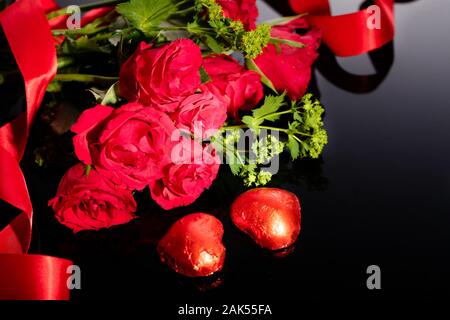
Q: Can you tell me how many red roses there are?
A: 8